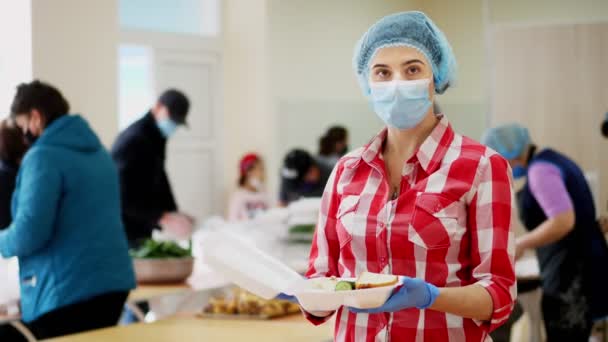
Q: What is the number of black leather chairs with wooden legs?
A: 0